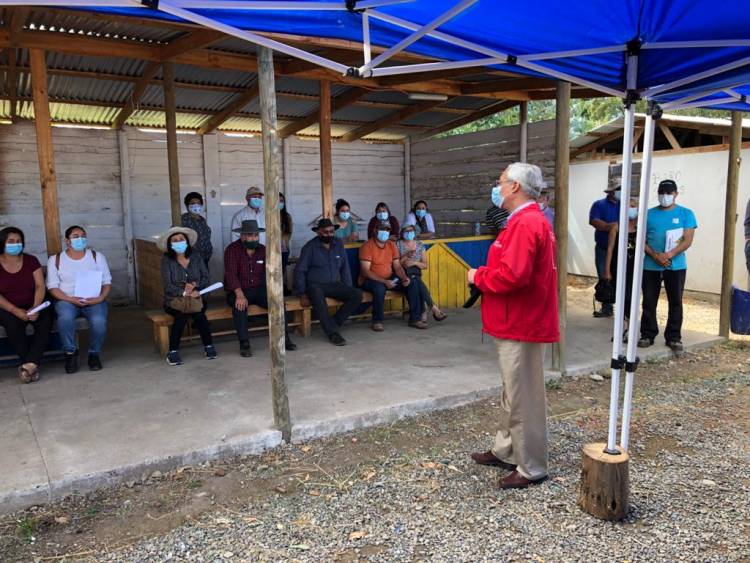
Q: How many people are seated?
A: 7